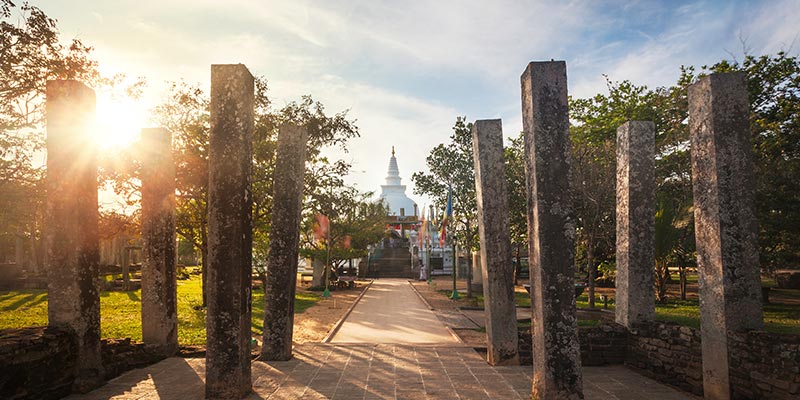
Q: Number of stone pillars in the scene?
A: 8